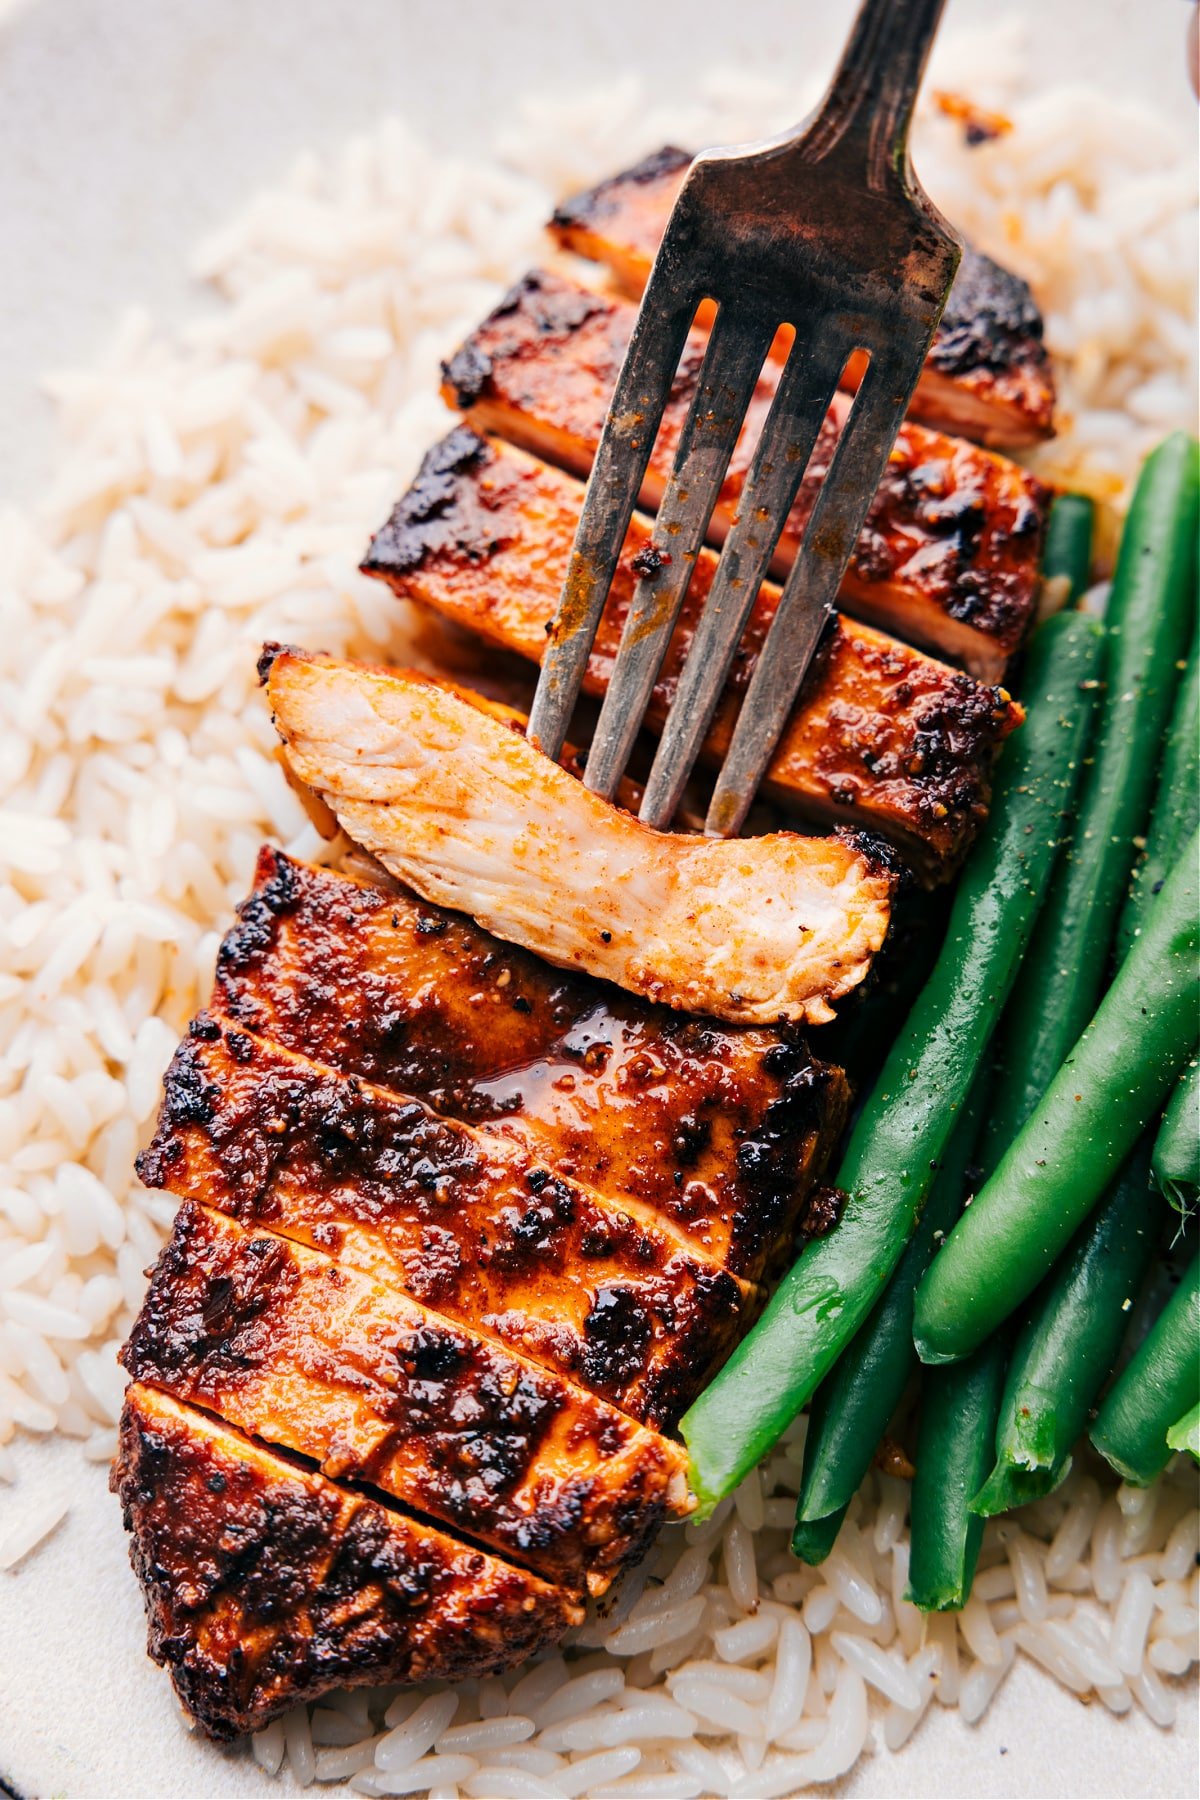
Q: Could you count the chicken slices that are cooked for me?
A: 8